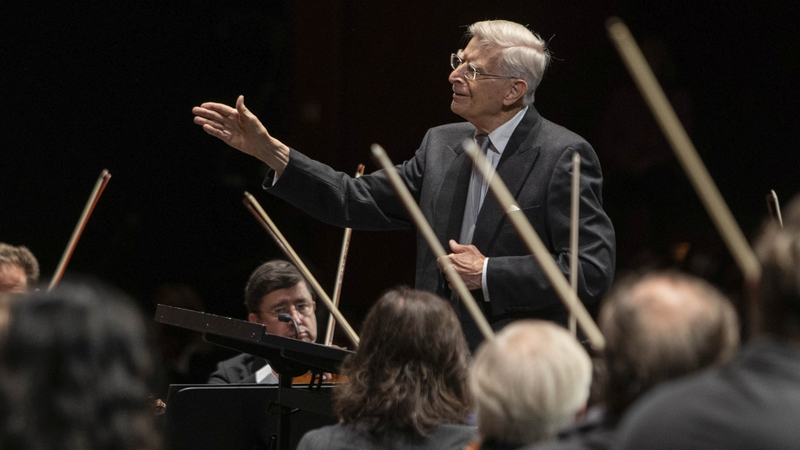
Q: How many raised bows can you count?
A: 8